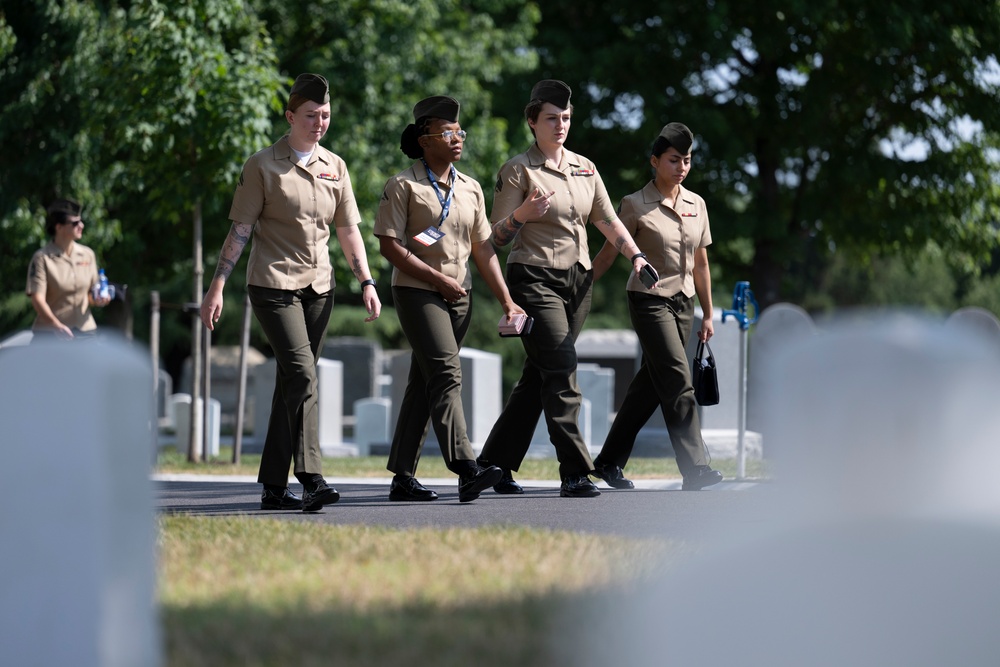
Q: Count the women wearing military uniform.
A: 5